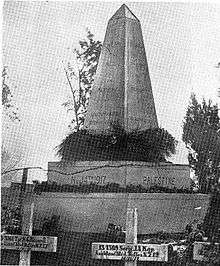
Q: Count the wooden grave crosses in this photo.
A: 3